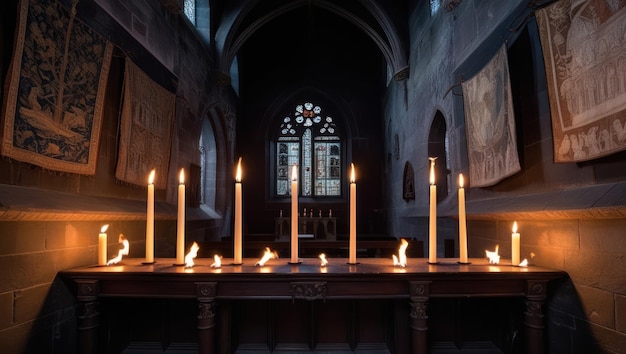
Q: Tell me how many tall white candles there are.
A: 7